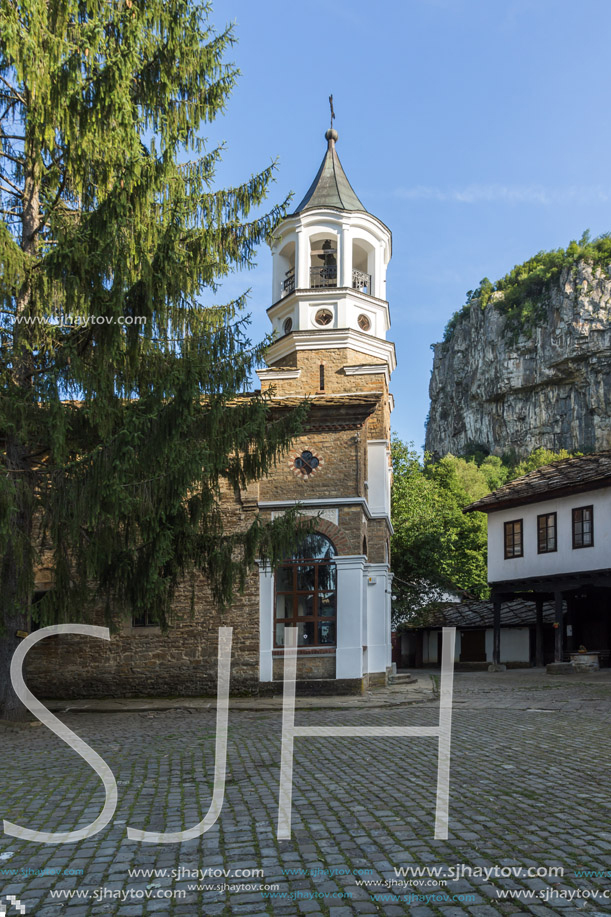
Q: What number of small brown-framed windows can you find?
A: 3